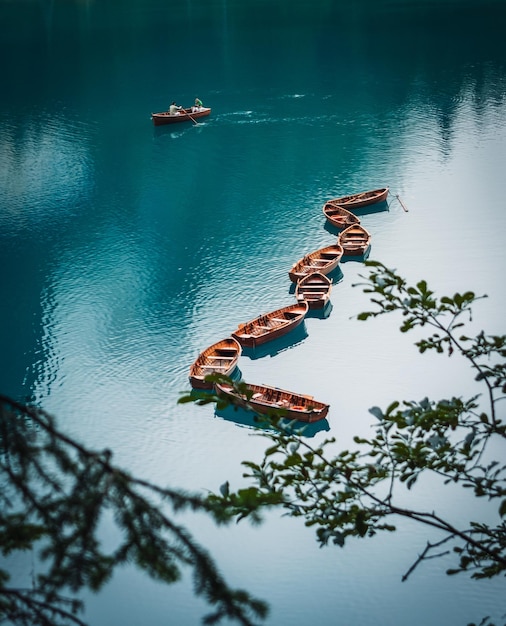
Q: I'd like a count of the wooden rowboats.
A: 9